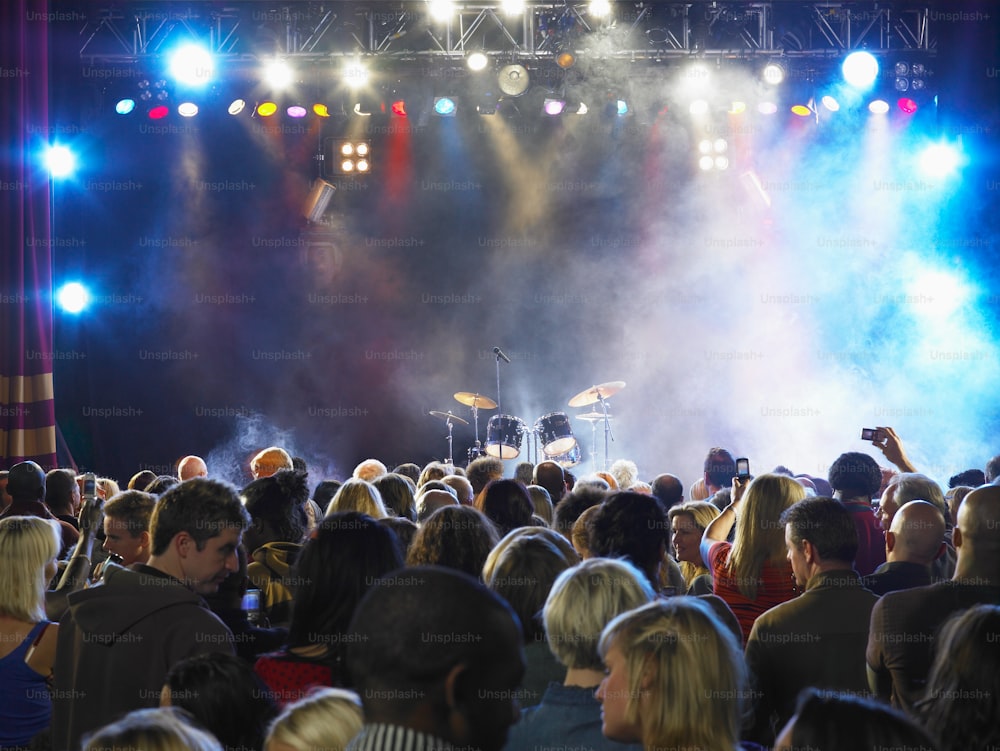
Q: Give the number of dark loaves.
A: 0